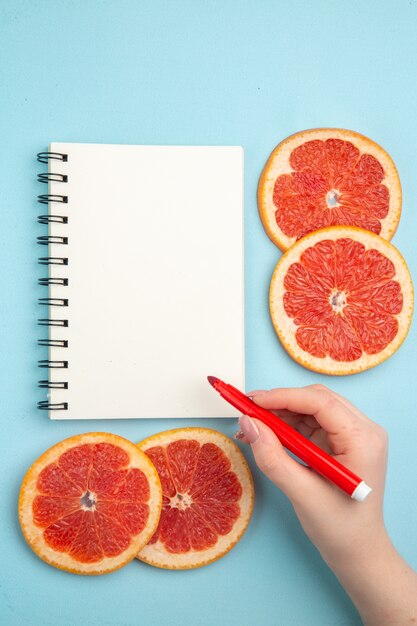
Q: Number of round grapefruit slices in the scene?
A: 4